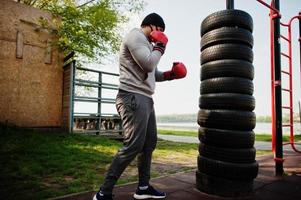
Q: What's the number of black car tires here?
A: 11